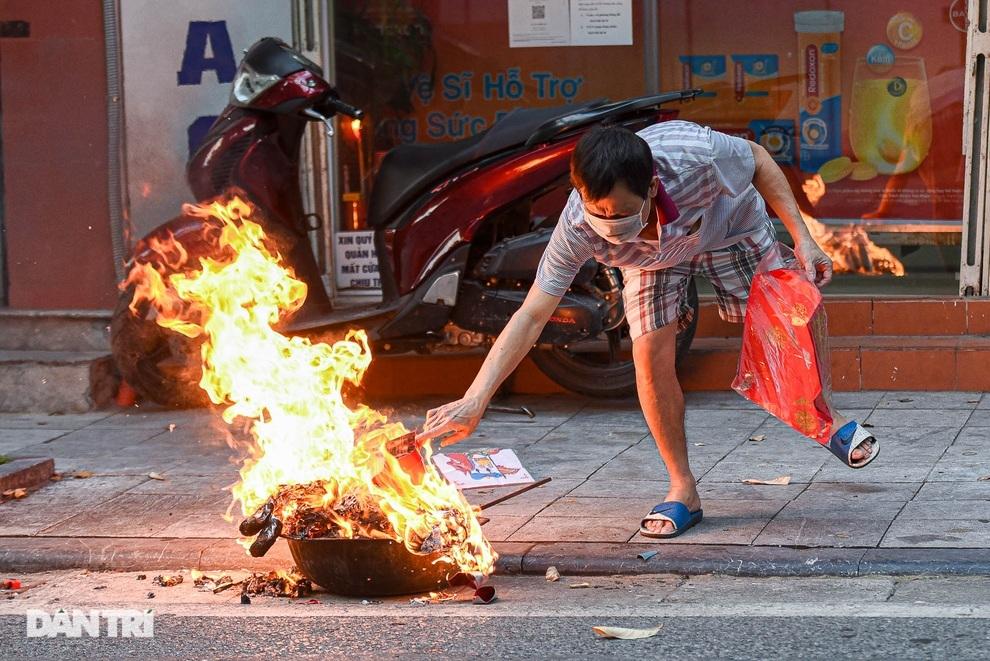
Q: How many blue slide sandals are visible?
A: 2